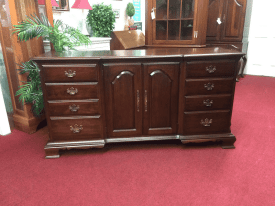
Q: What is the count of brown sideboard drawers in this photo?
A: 8